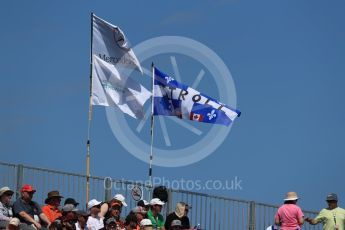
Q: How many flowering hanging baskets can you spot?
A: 0